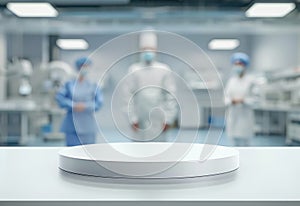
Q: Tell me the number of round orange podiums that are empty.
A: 0